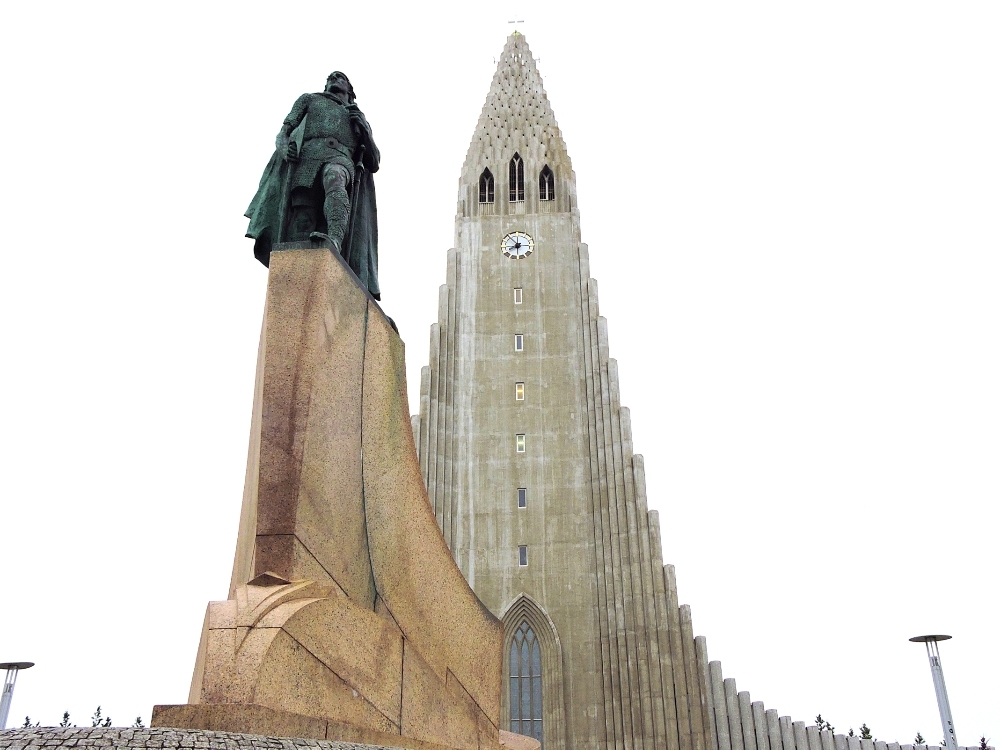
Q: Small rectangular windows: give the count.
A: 6